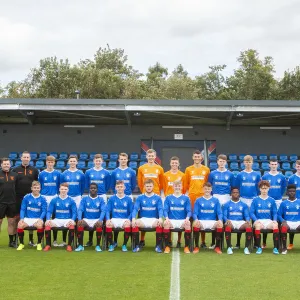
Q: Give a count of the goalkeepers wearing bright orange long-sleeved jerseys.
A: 3